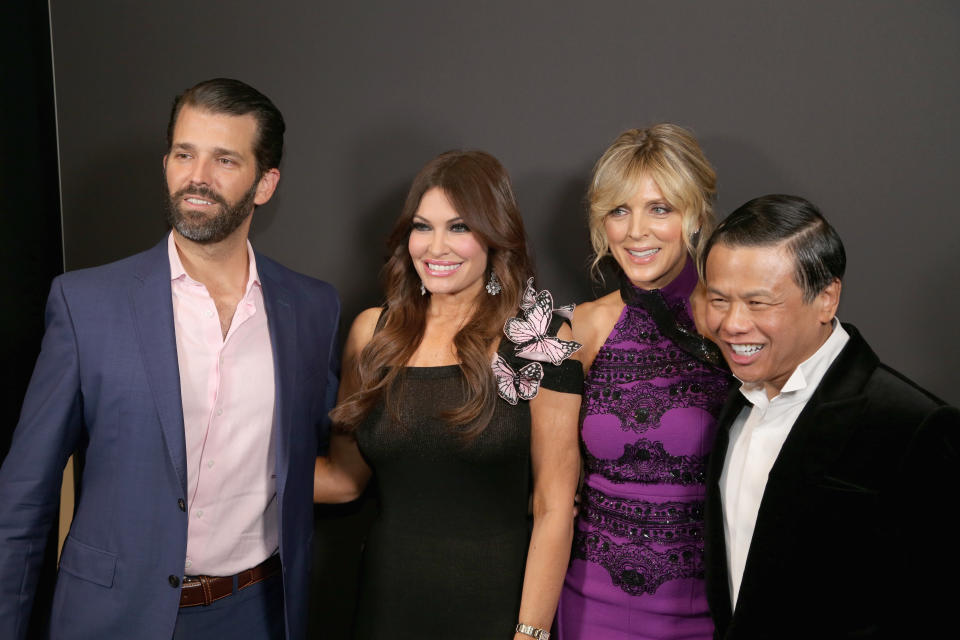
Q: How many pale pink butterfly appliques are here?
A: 3